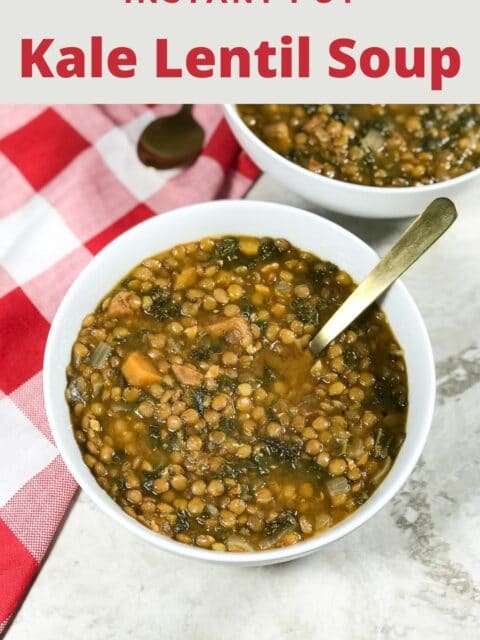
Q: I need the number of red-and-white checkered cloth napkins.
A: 1